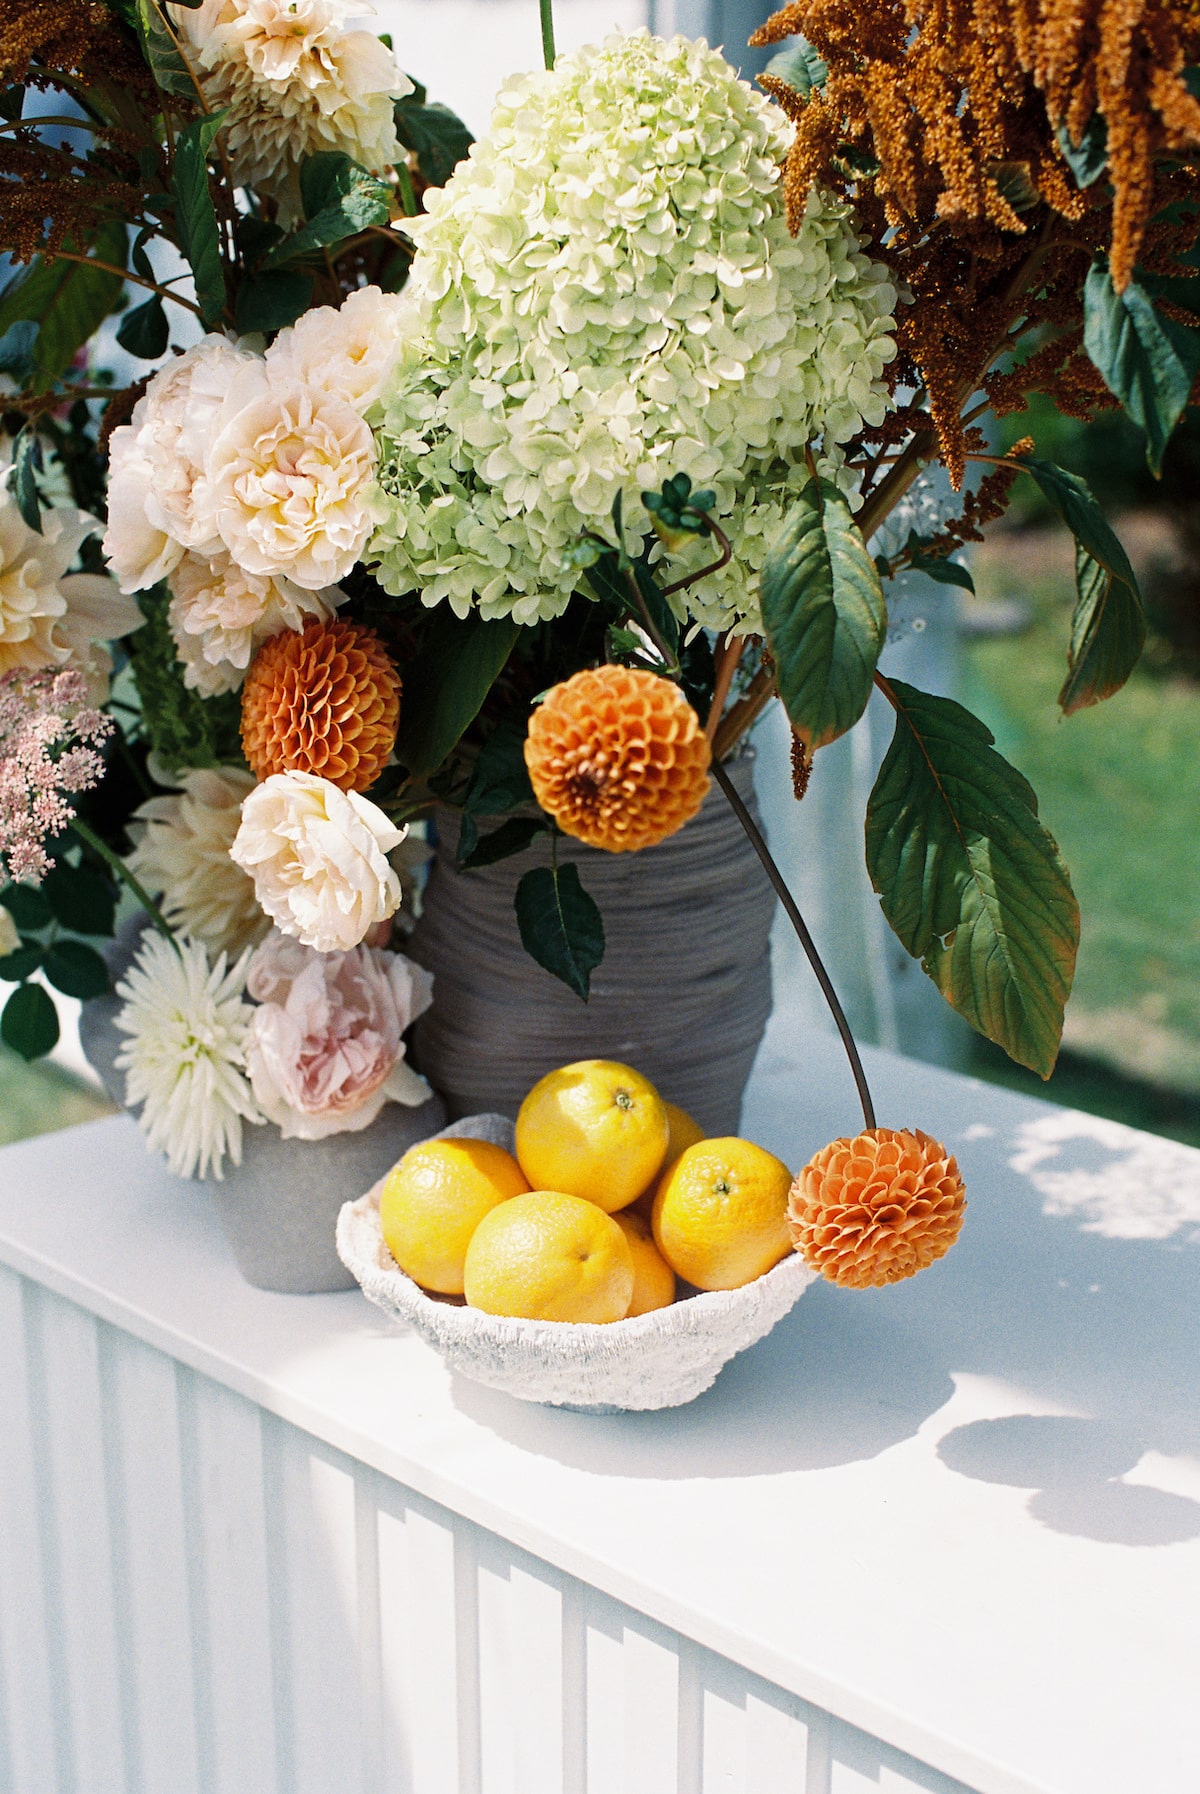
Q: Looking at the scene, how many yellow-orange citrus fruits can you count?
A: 6